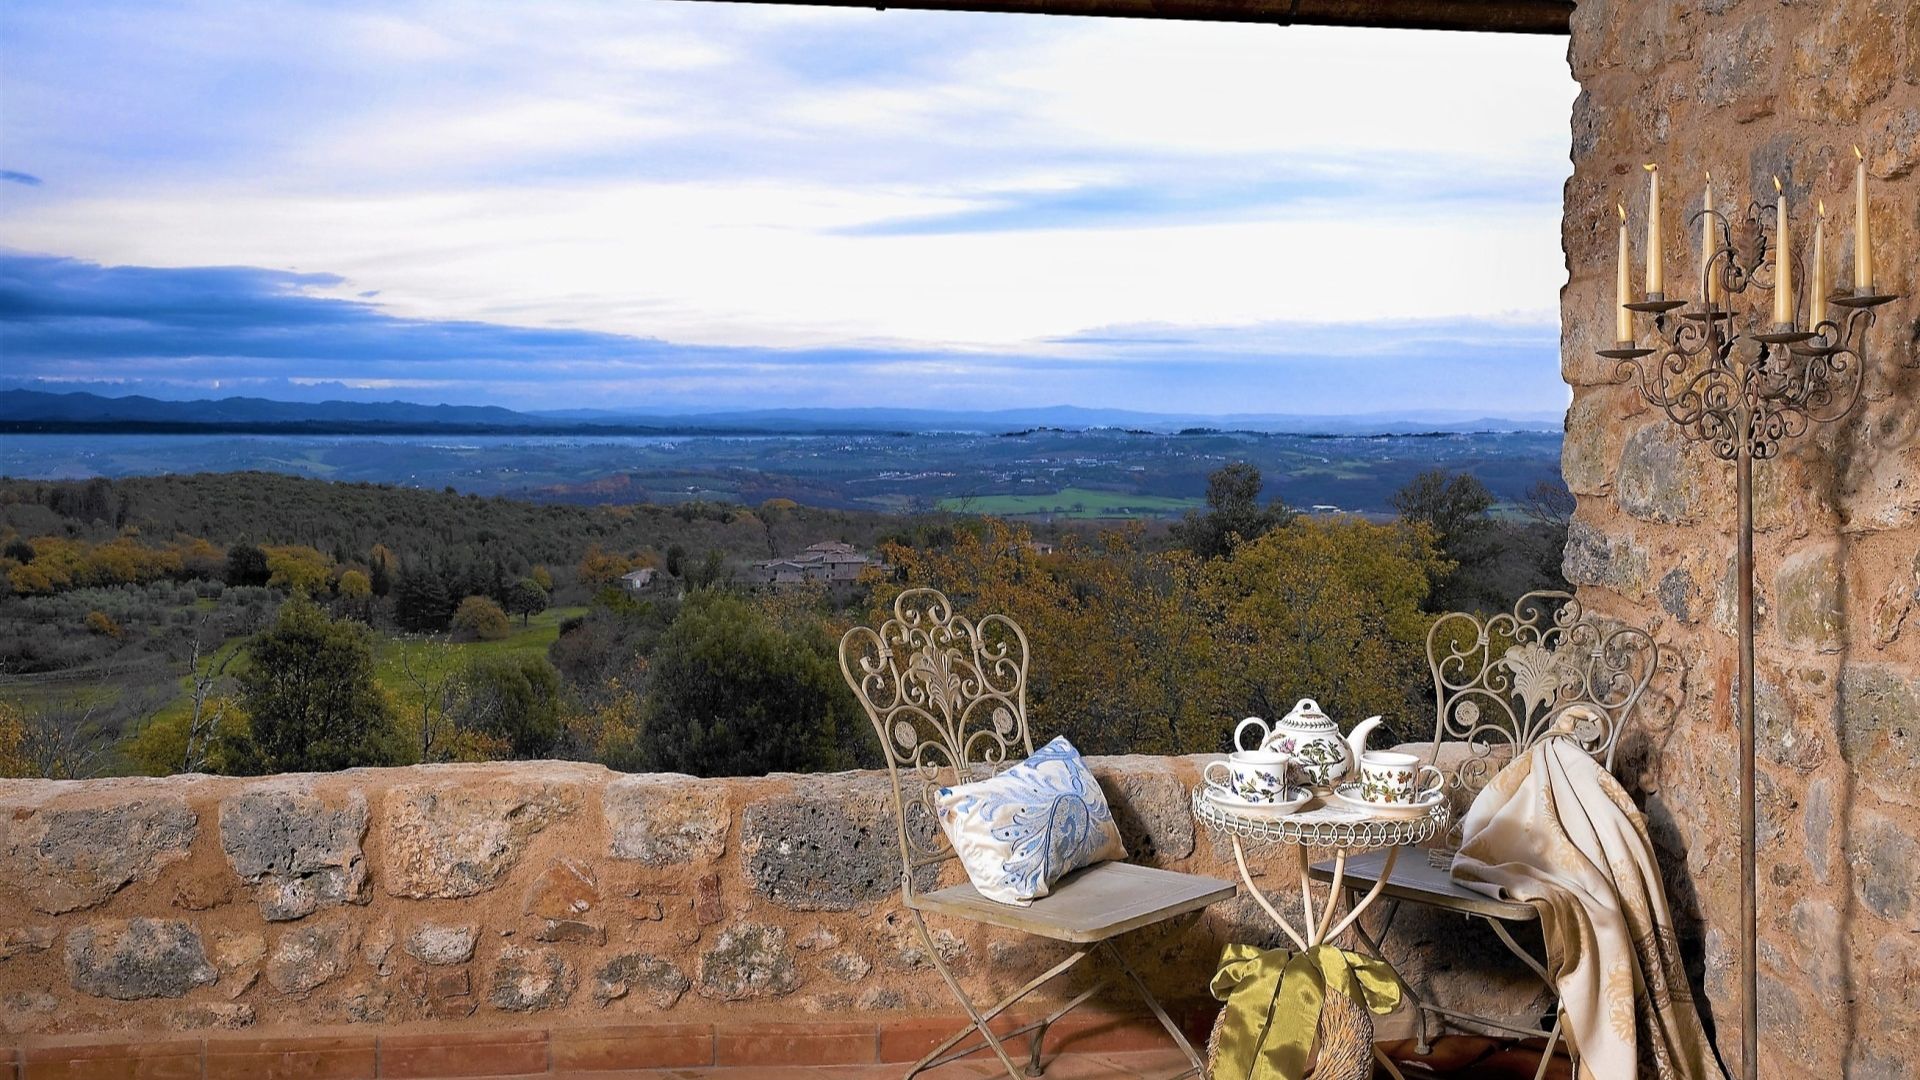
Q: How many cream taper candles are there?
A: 6